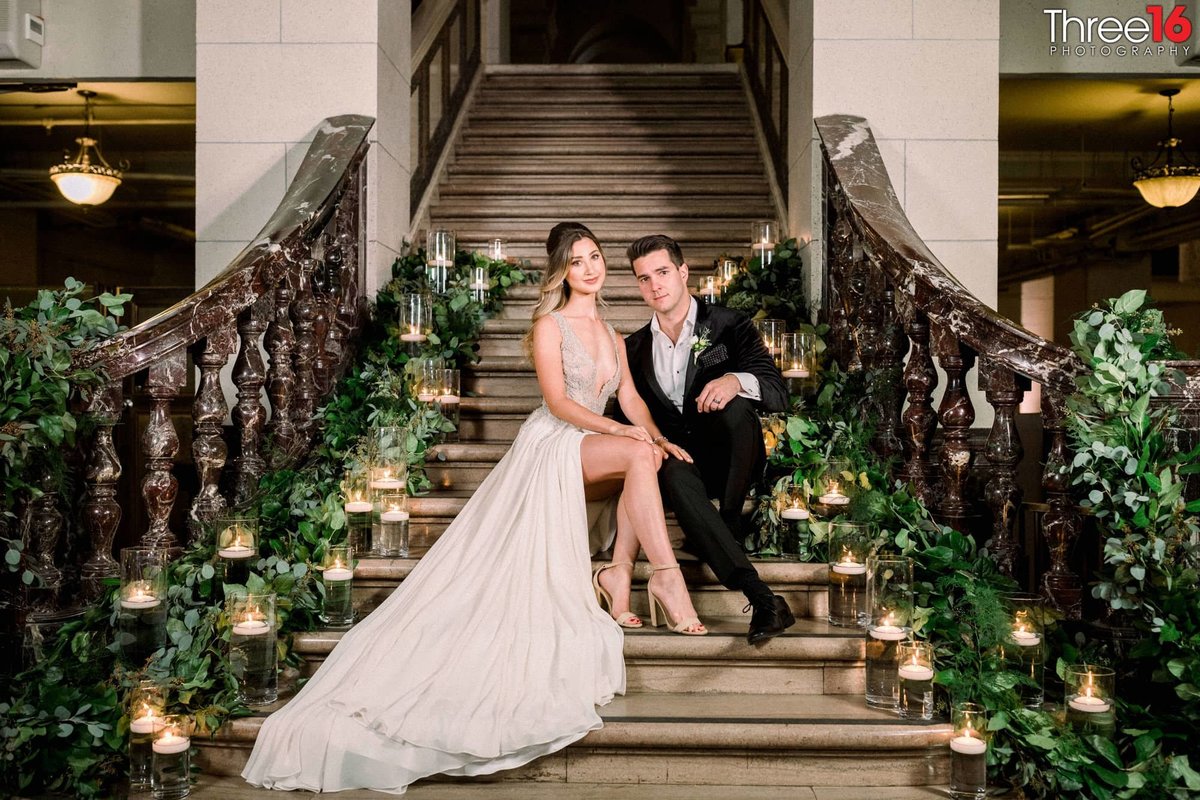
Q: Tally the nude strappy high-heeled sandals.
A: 2